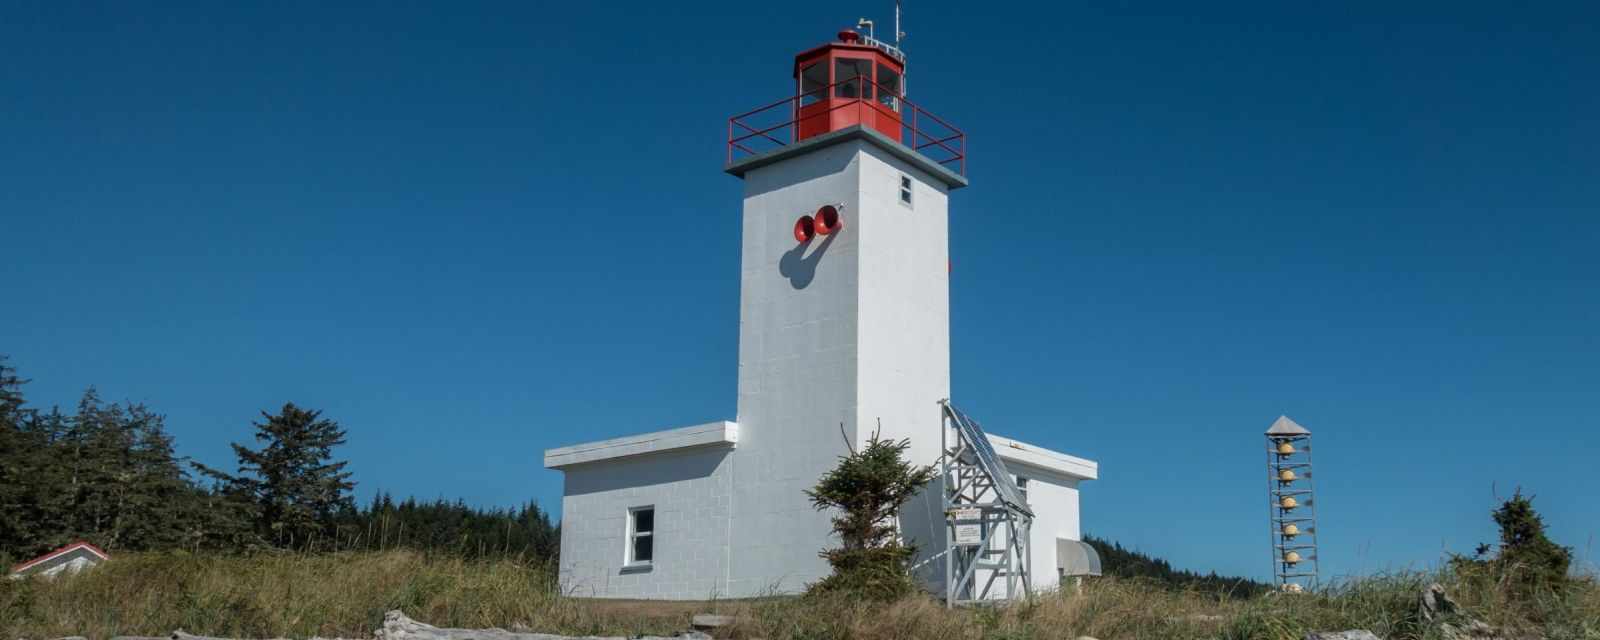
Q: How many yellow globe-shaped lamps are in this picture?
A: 5